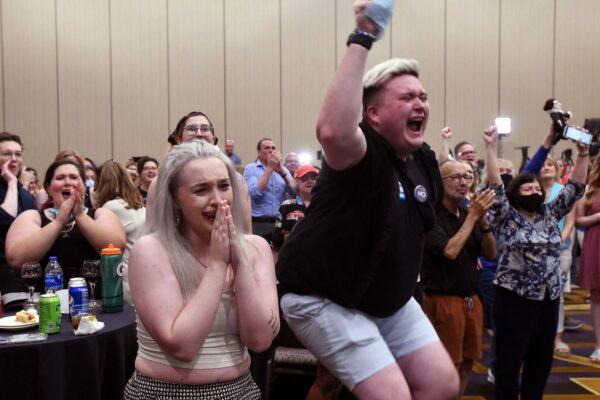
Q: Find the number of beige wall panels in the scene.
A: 11